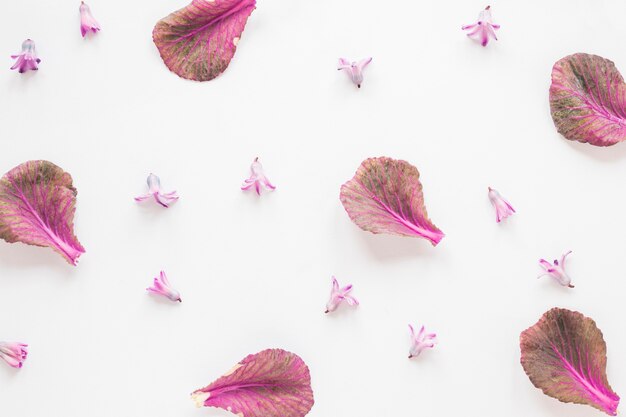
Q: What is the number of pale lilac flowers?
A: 12